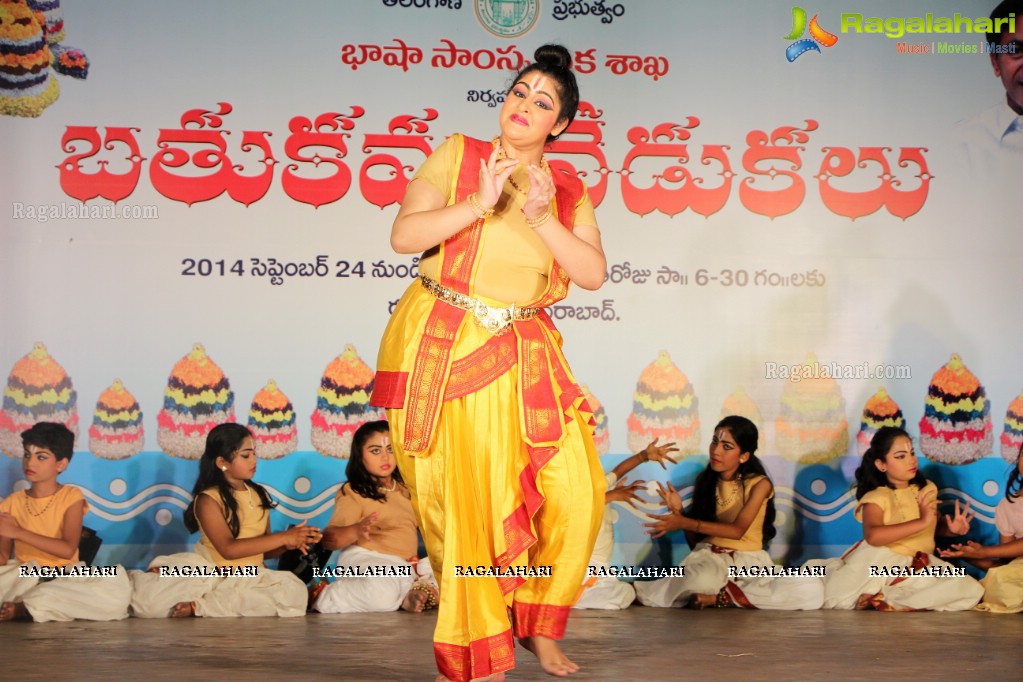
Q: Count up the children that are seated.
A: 7